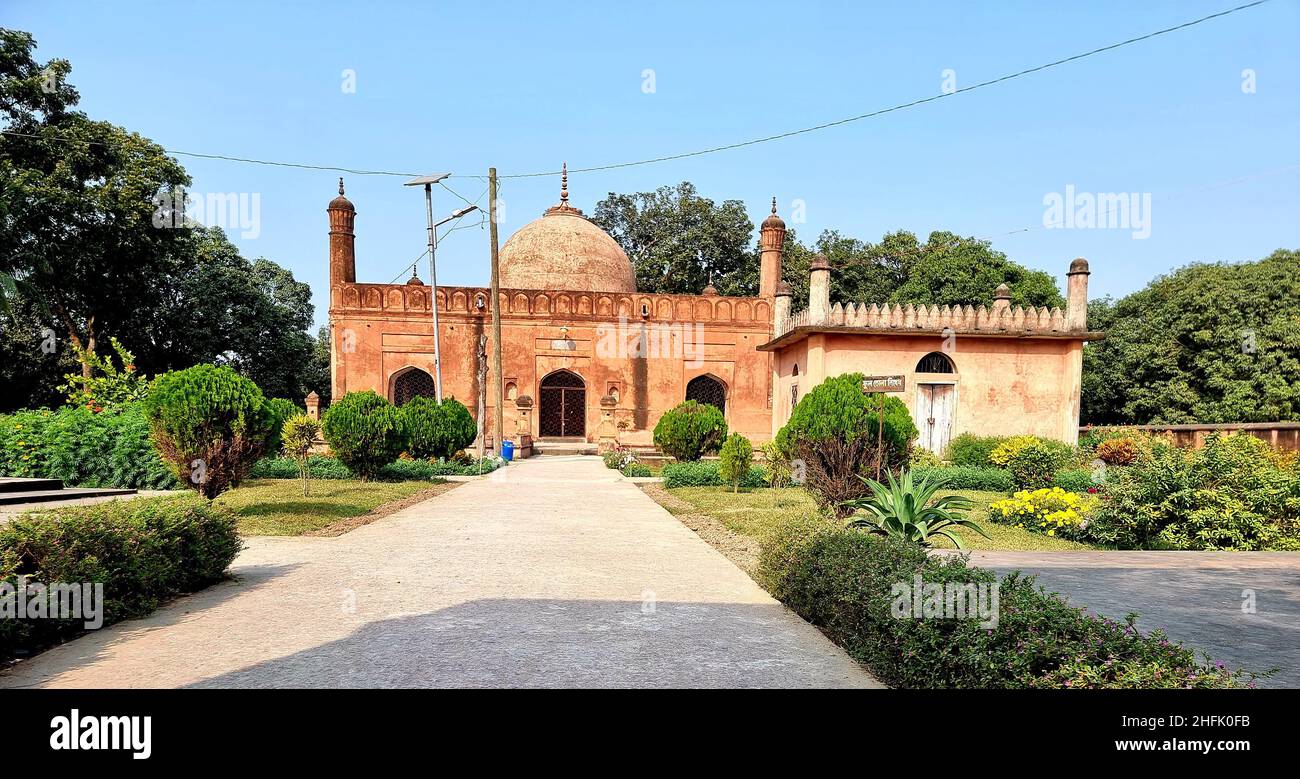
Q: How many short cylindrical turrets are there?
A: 4